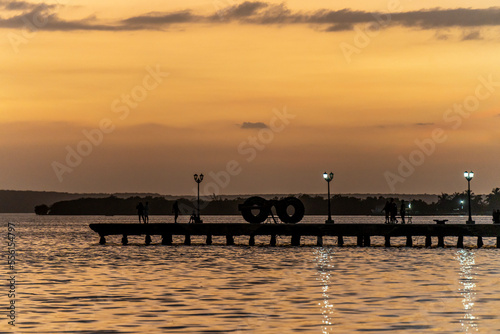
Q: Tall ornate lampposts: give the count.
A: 3